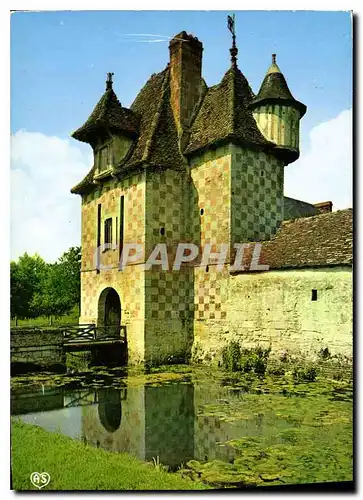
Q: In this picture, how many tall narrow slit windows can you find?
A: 2